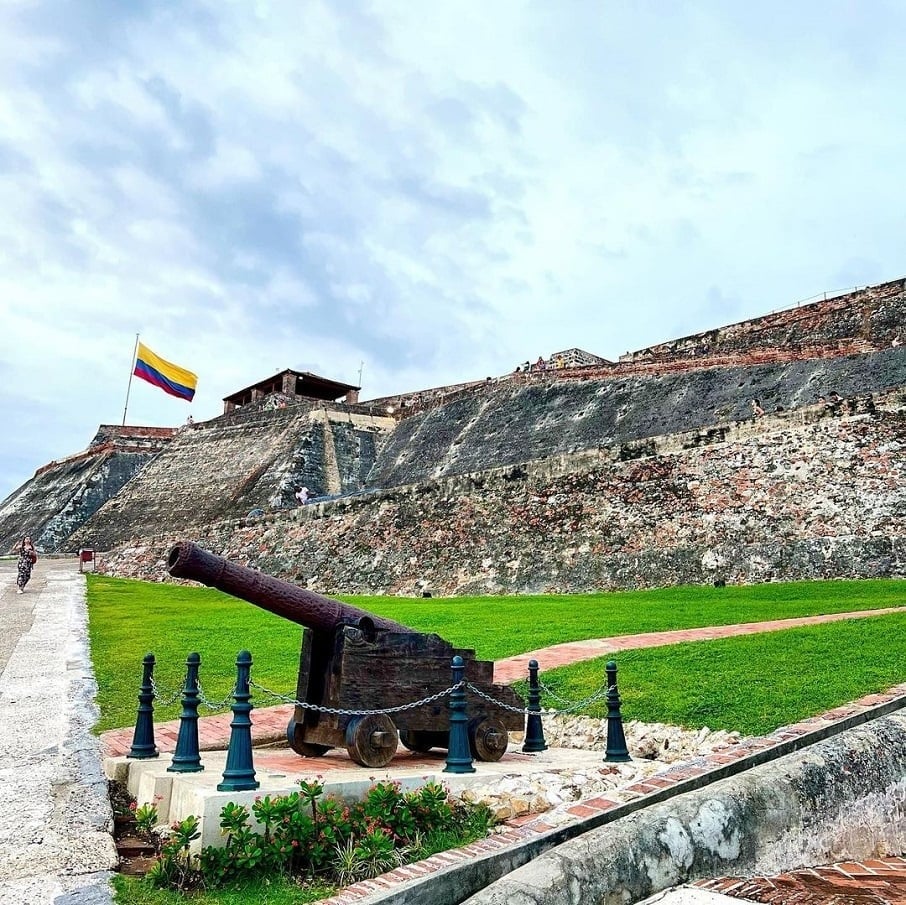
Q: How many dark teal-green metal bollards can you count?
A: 6